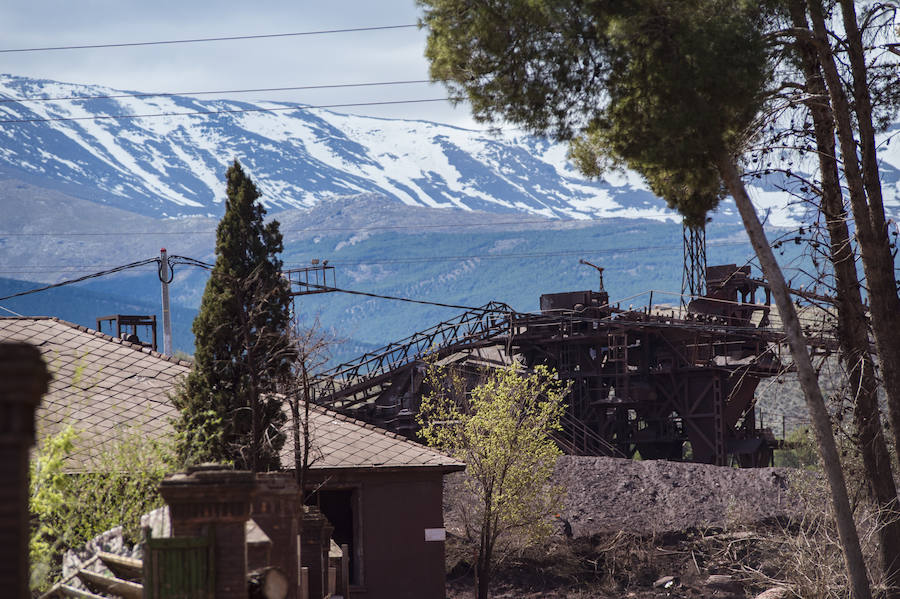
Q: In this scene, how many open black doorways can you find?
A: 1